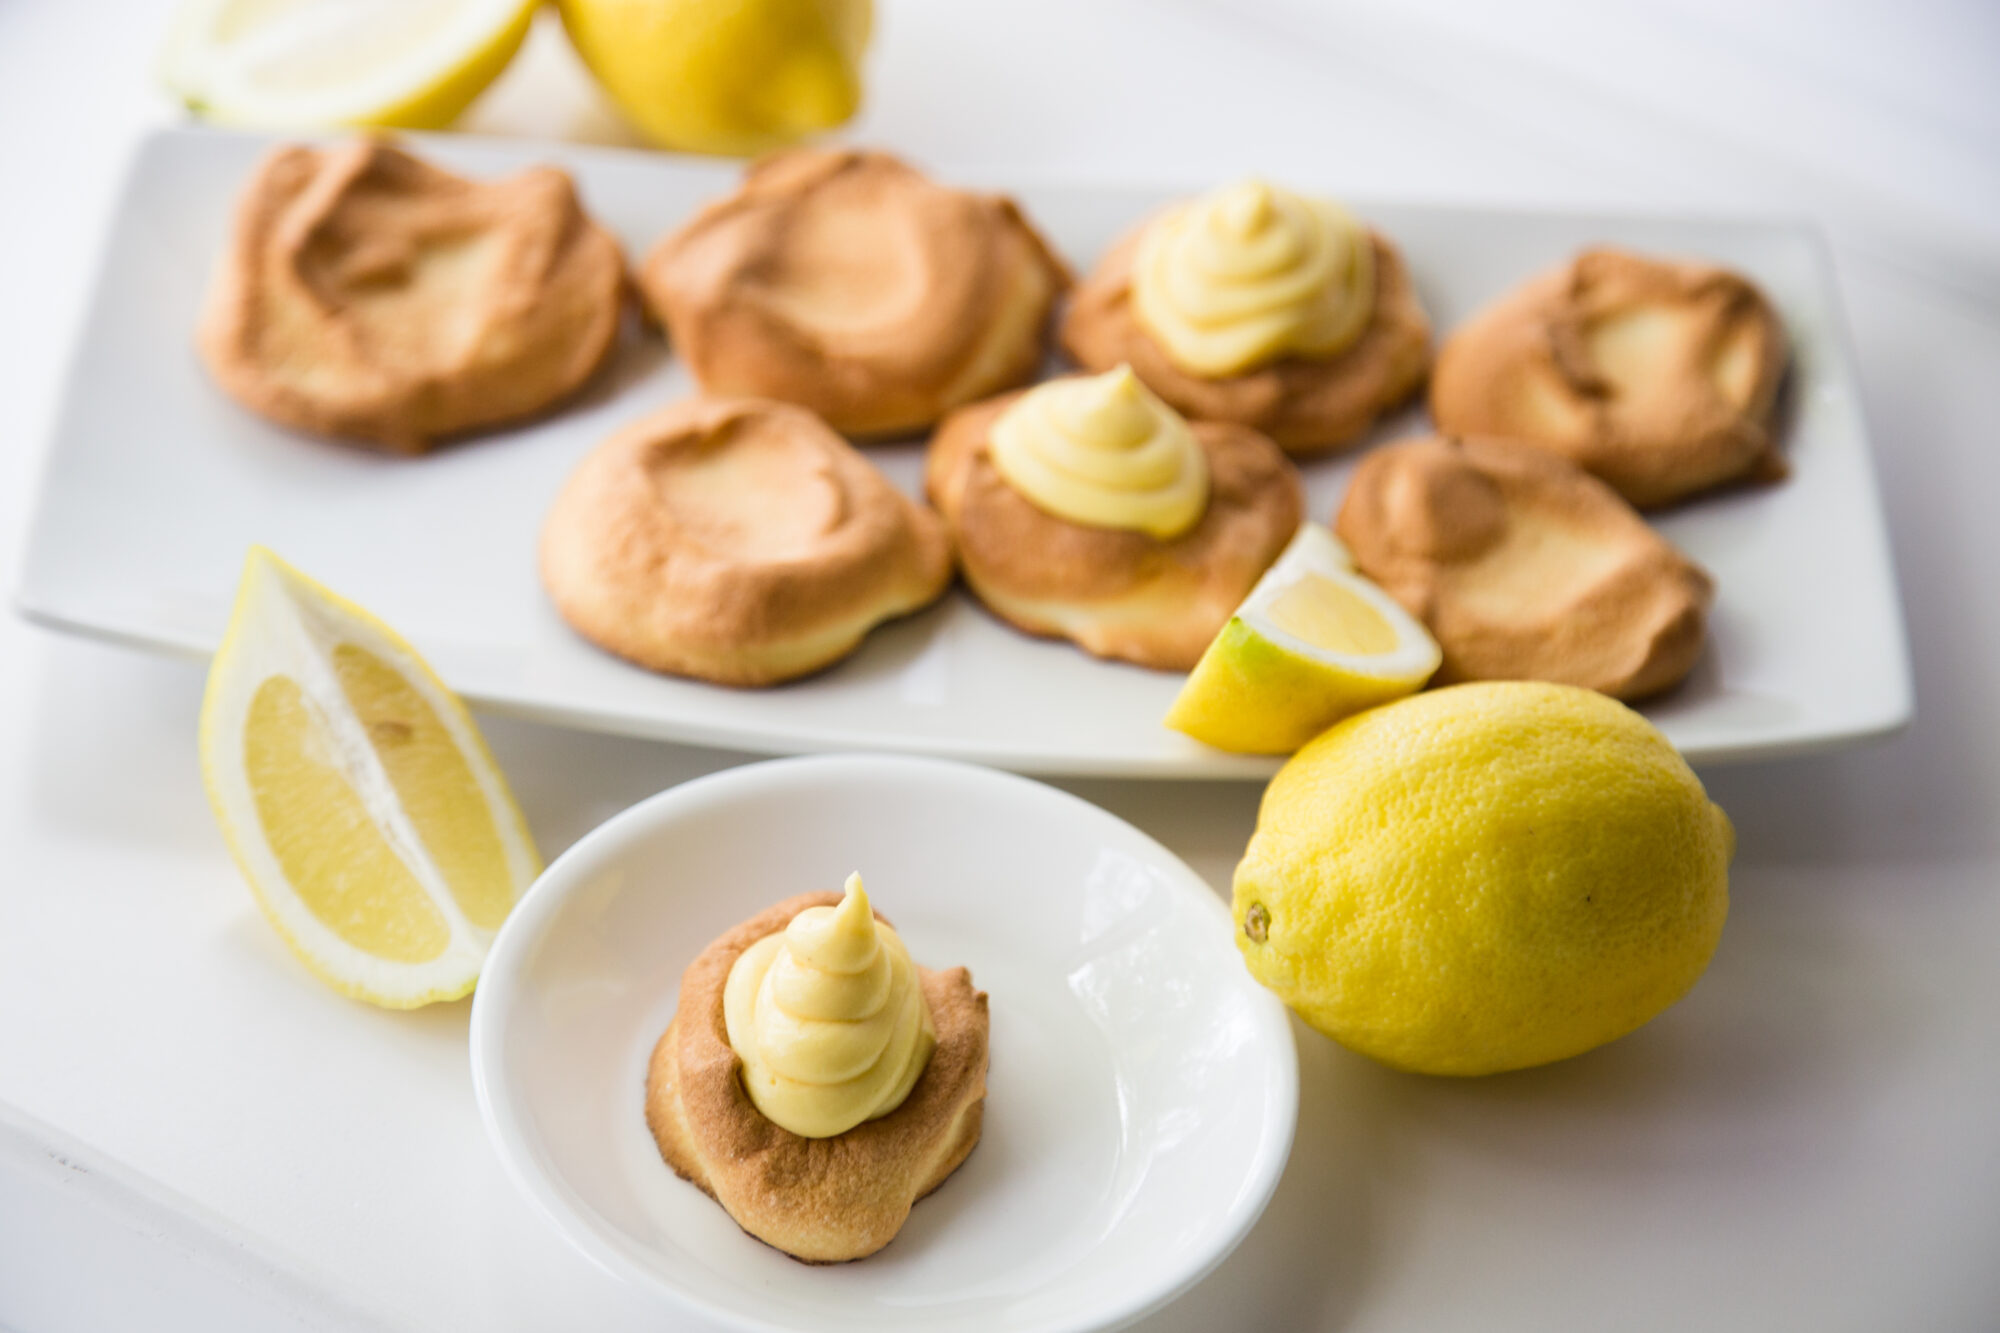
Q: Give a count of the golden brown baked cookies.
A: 8